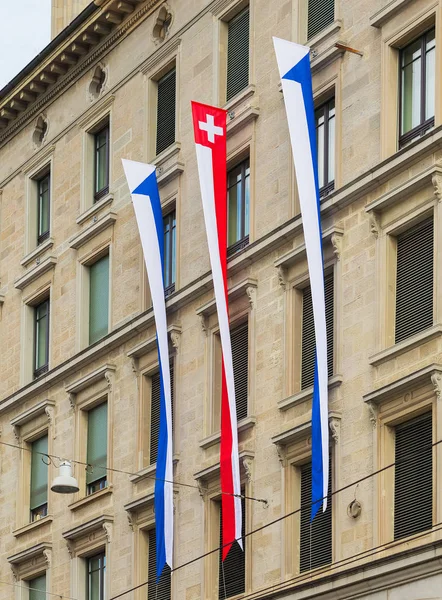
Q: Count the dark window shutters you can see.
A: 11